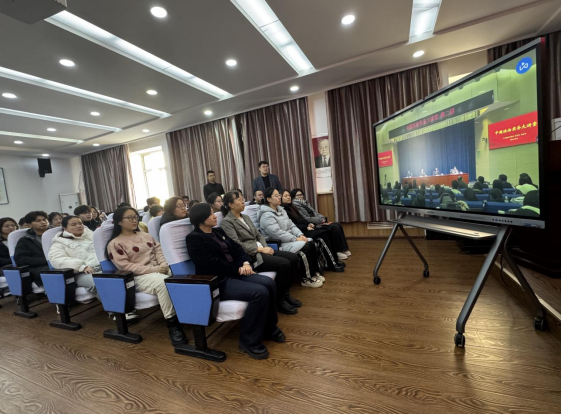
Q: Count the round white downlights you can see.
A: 15